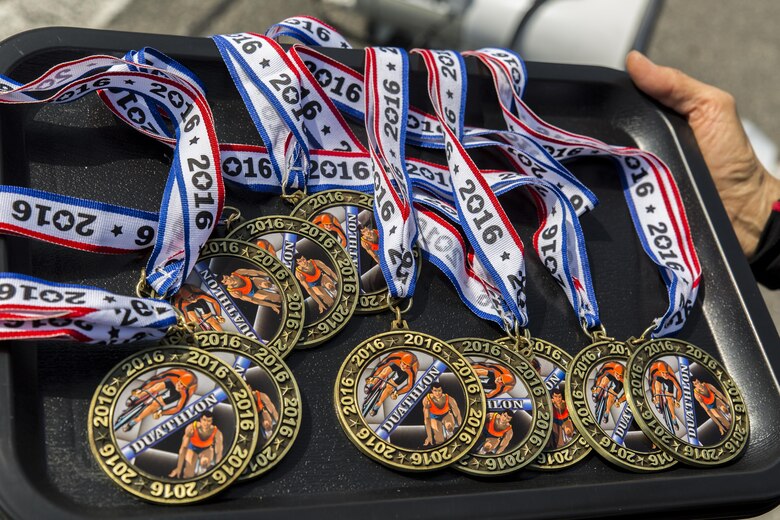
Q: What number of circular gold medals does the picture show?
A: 10